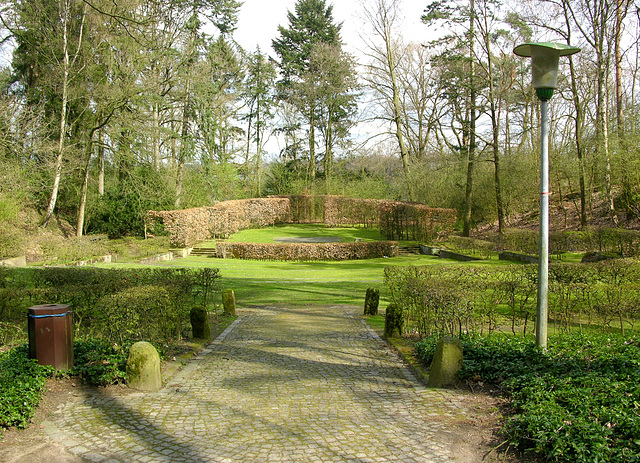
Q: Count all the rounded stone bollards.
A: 6